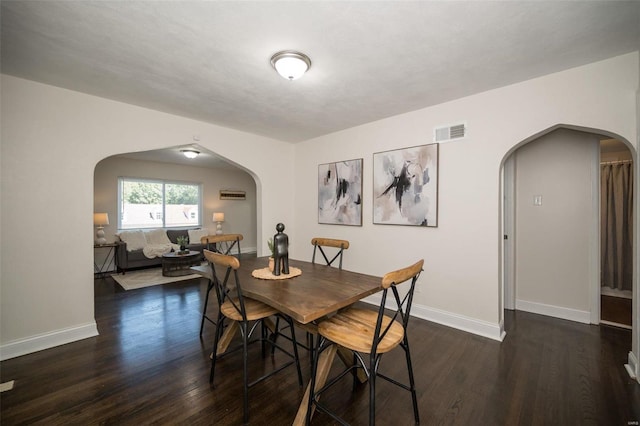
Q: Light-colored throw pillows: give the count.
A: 2